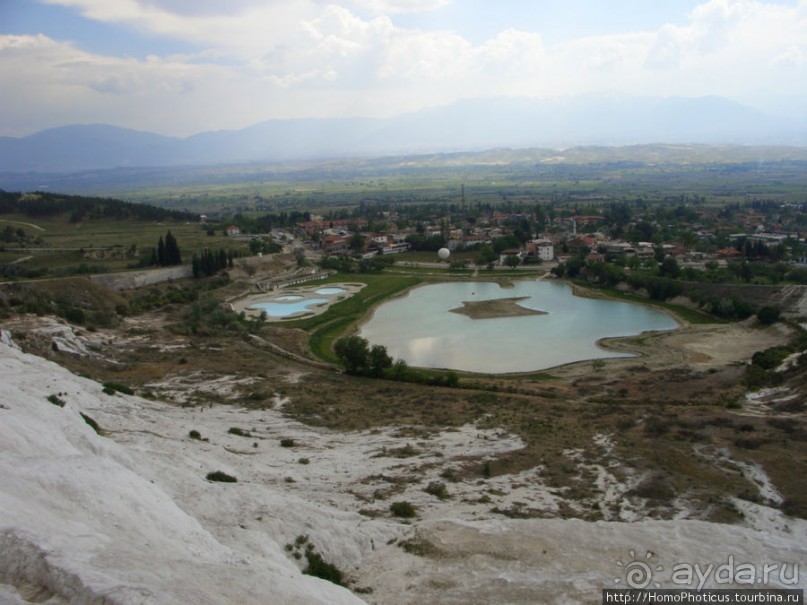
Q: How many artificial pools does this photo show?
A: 3